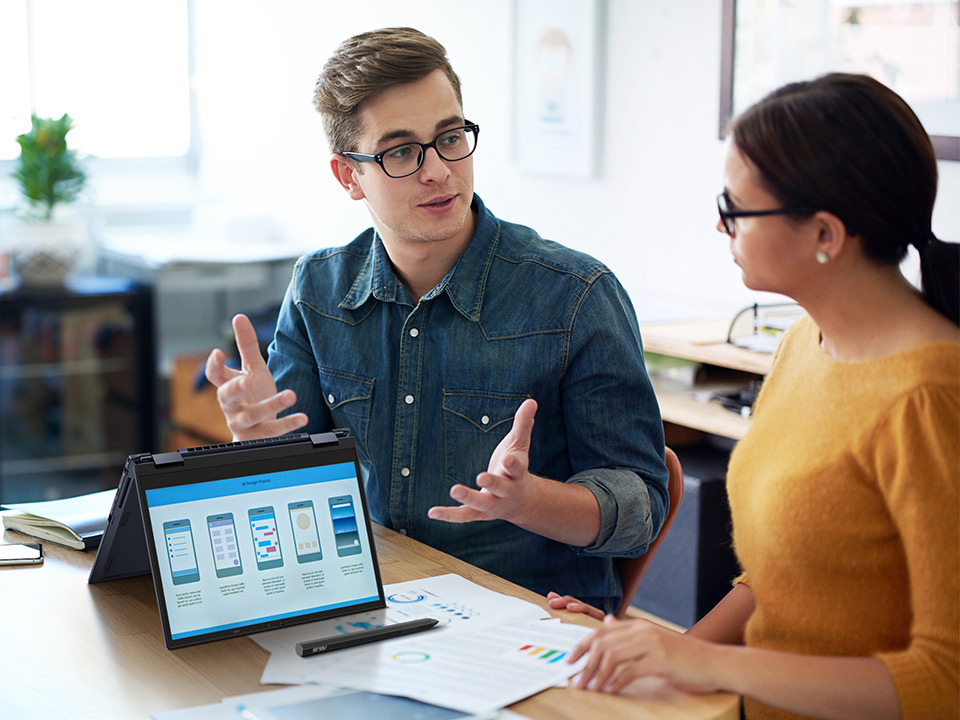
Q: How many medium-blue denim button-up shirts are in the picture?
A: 1